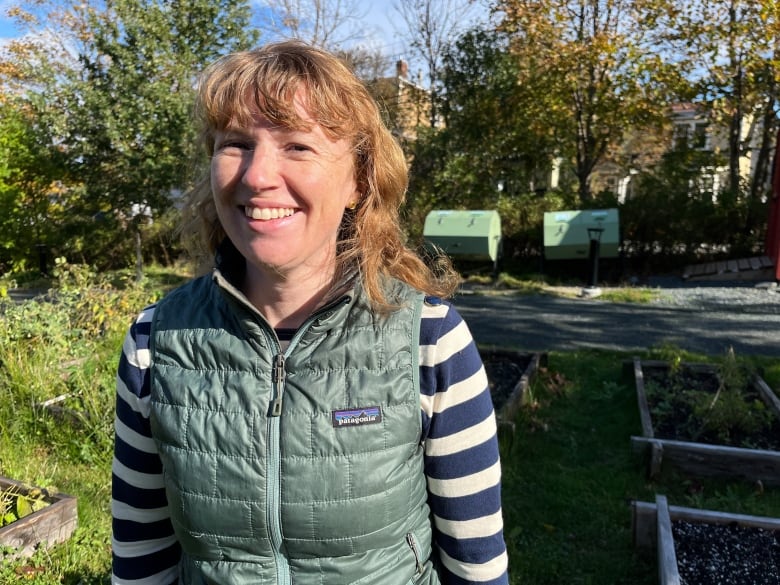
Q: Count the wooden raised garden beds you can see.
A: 4